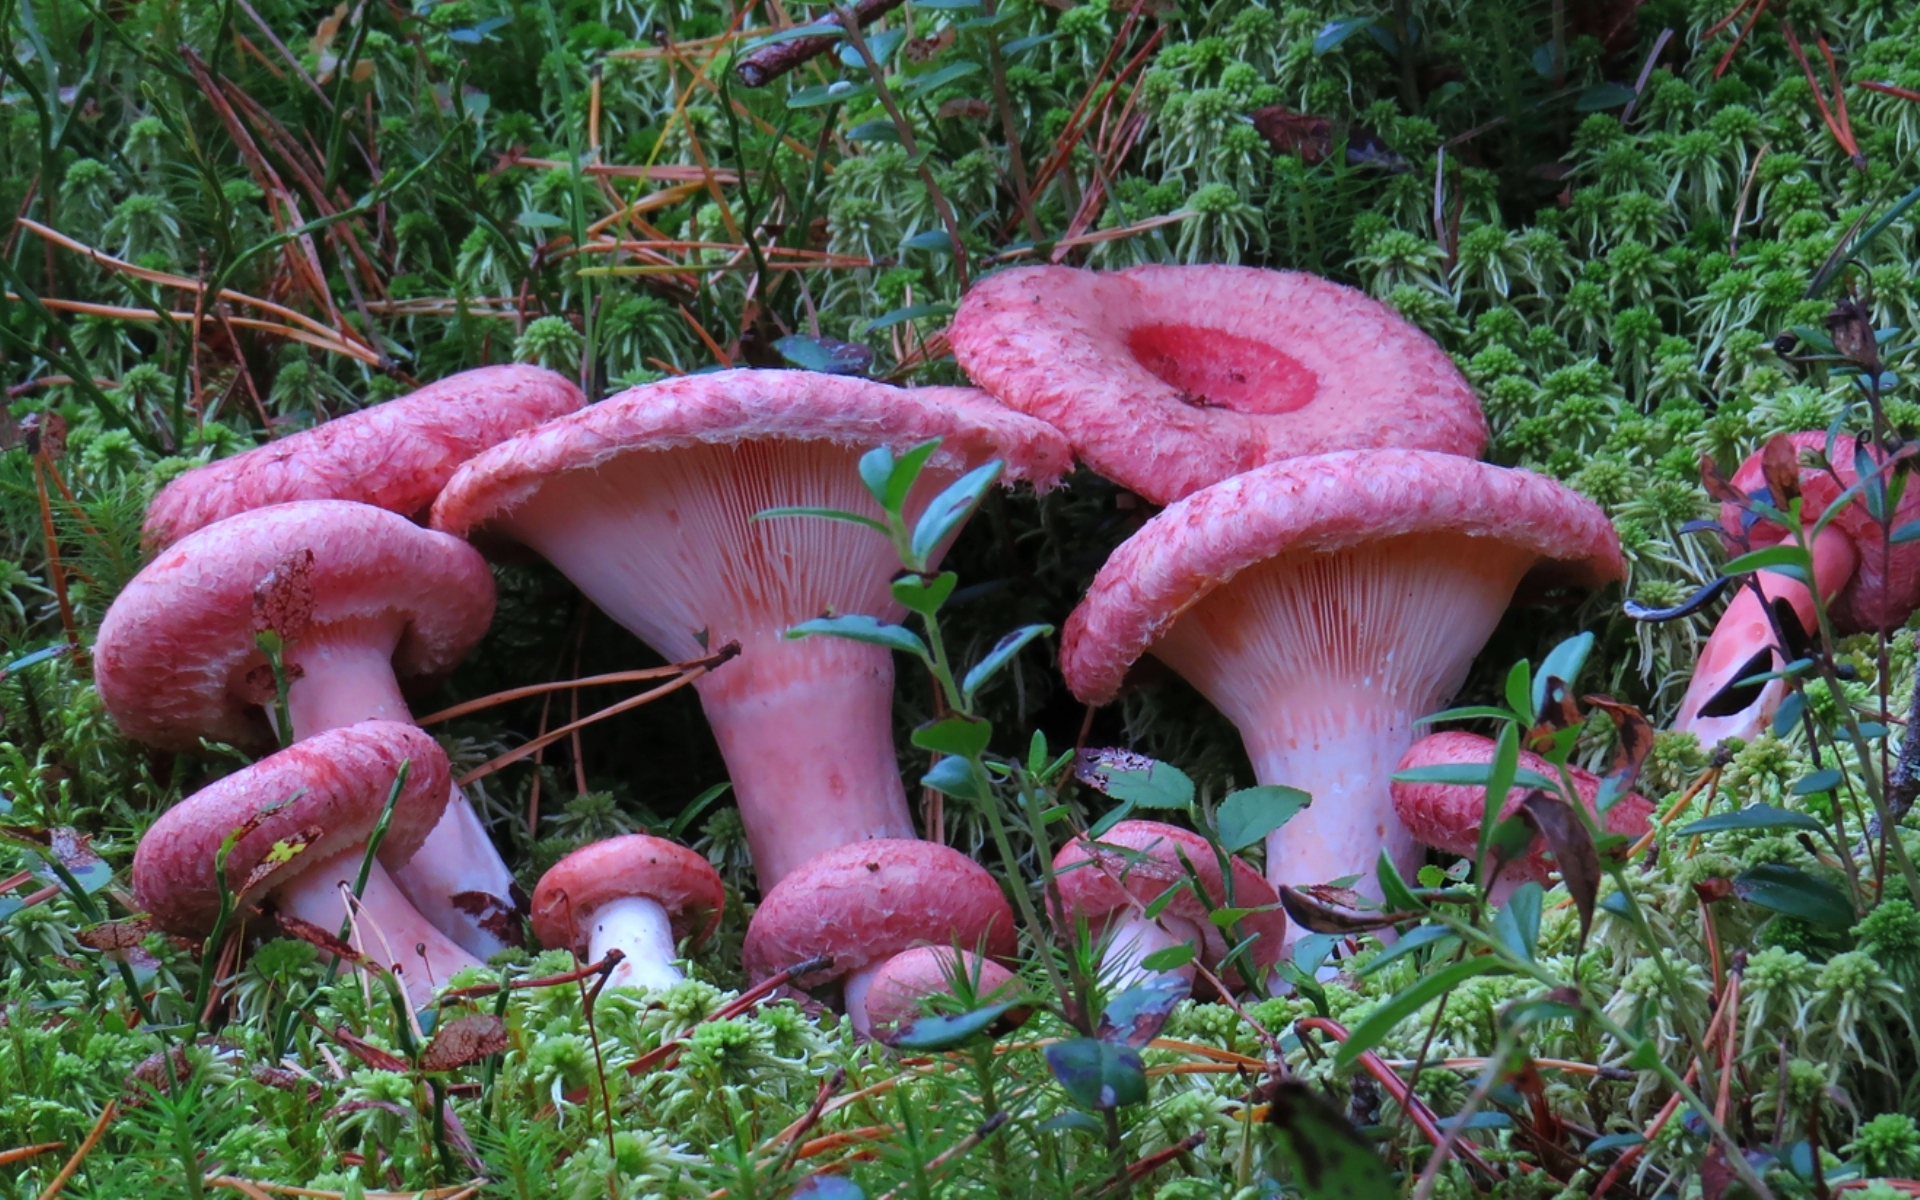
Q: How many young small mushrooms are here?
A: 5